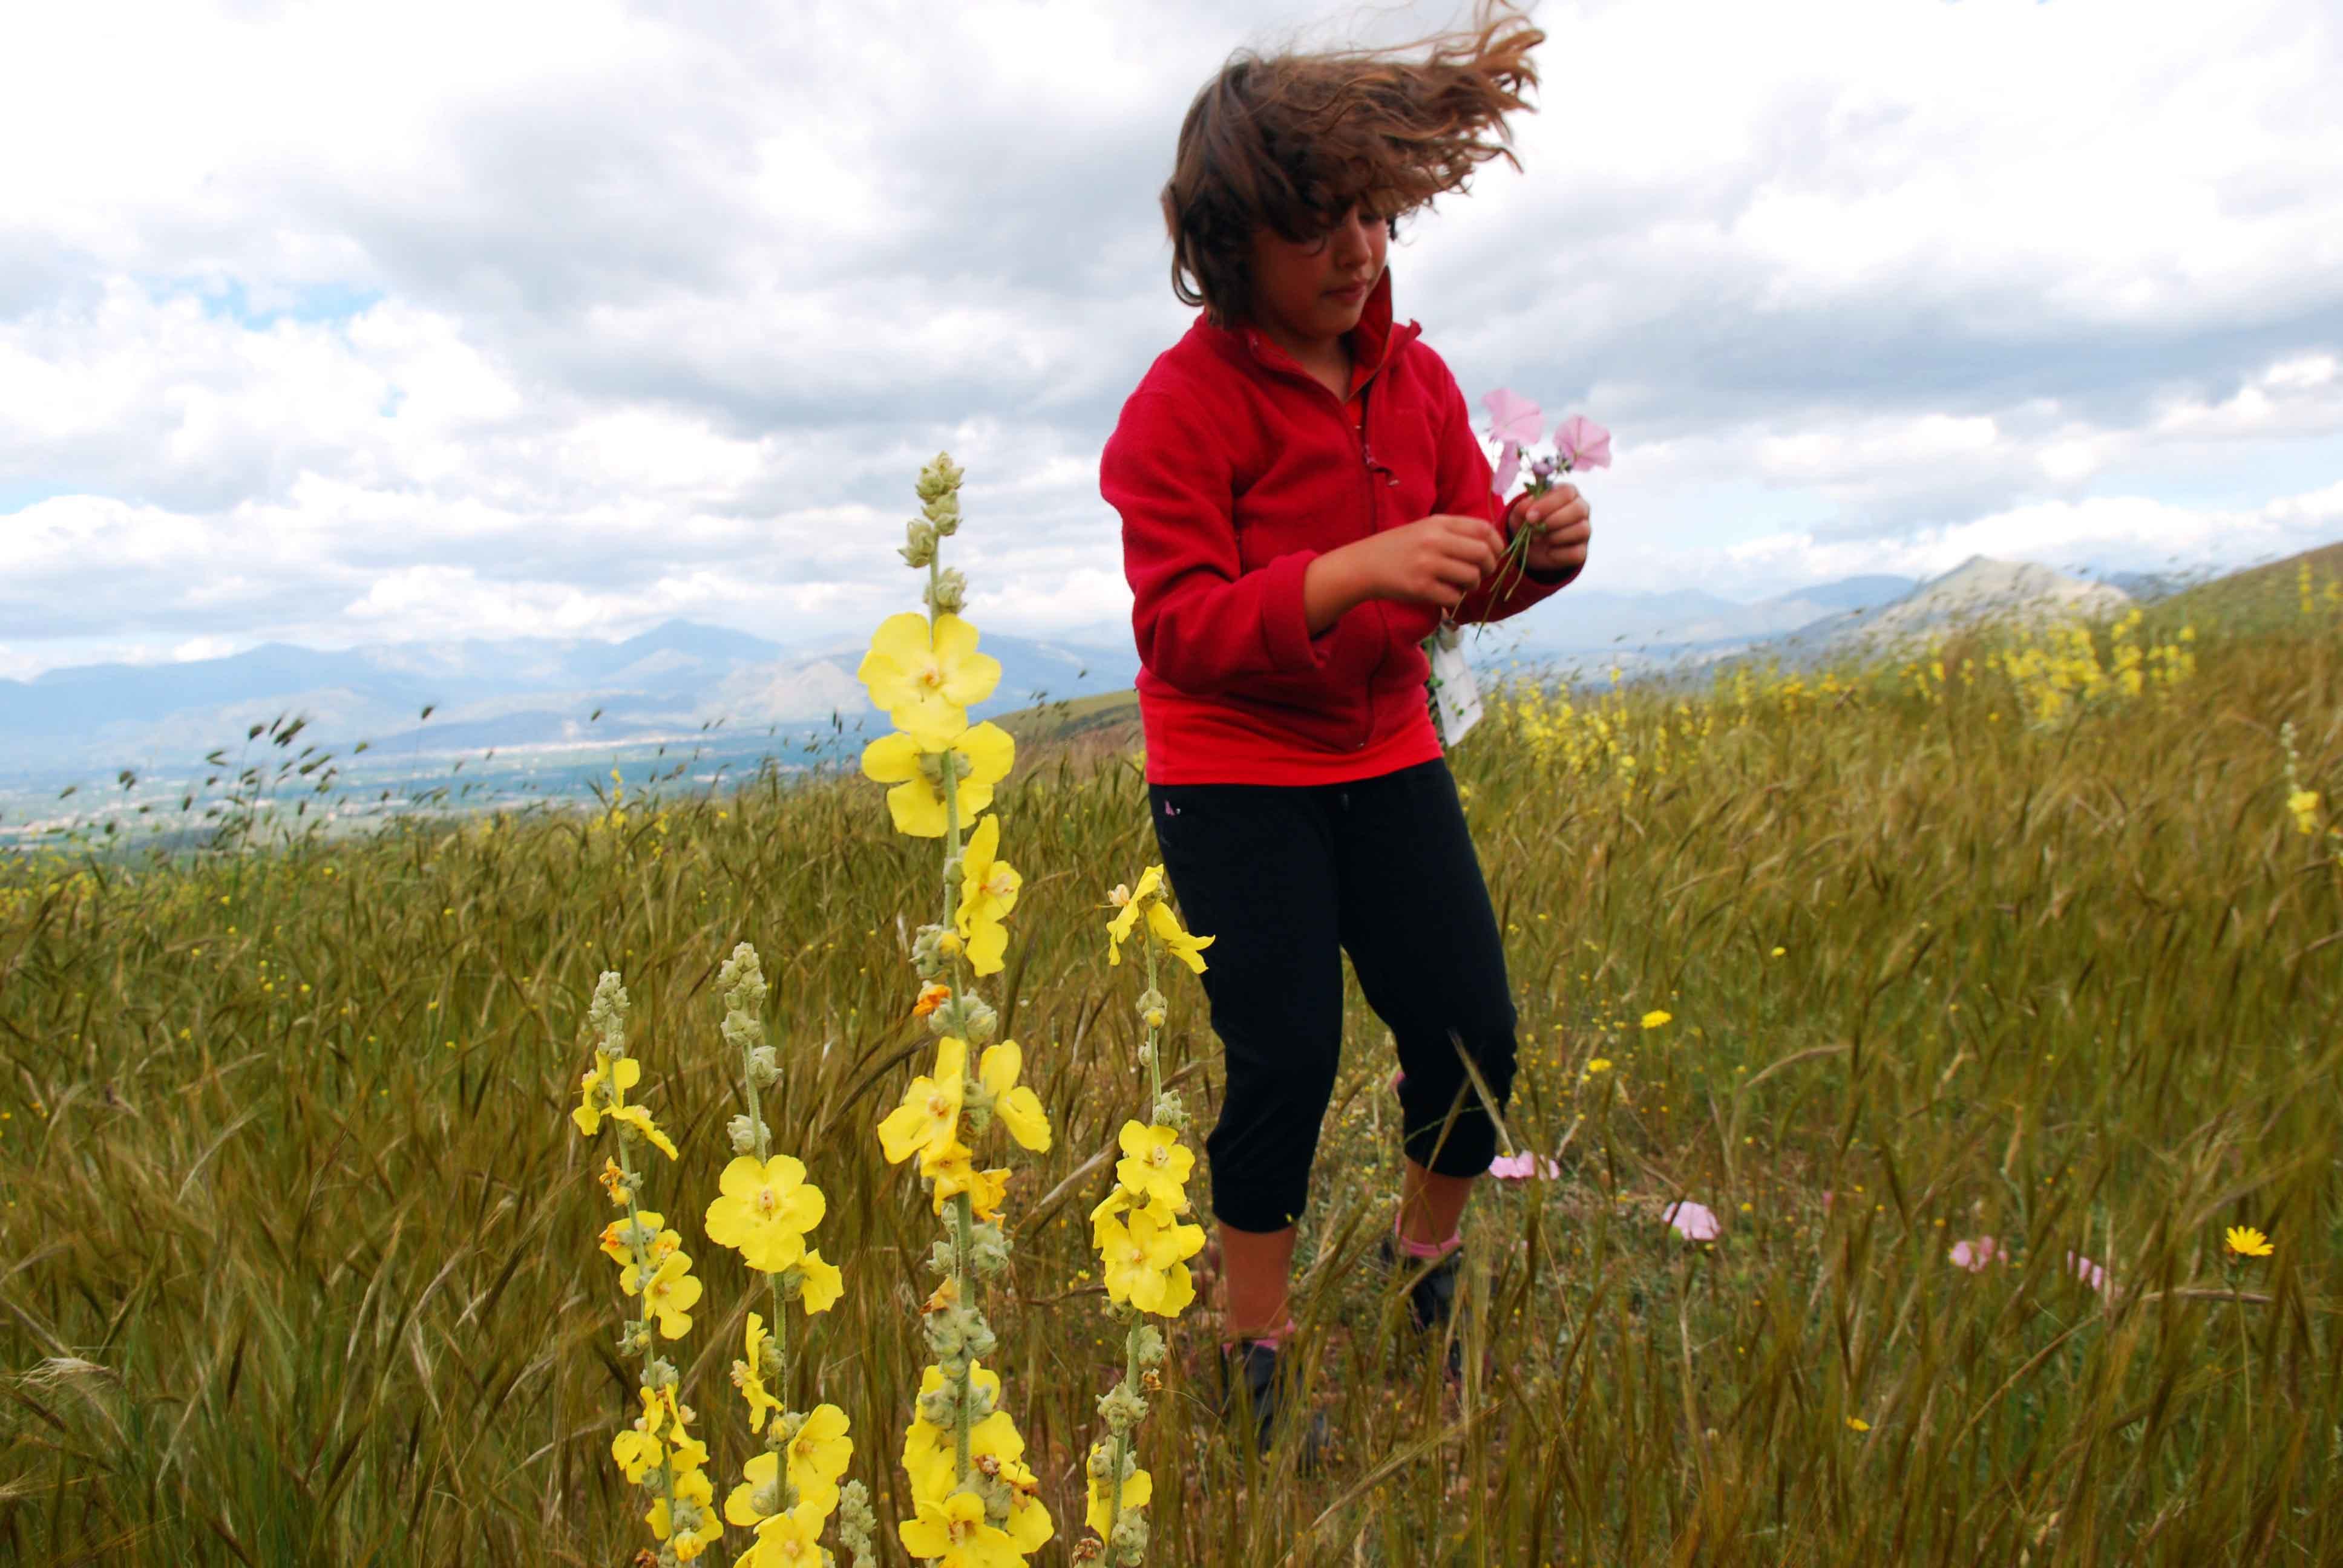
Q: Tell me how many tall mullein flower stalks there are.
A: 4